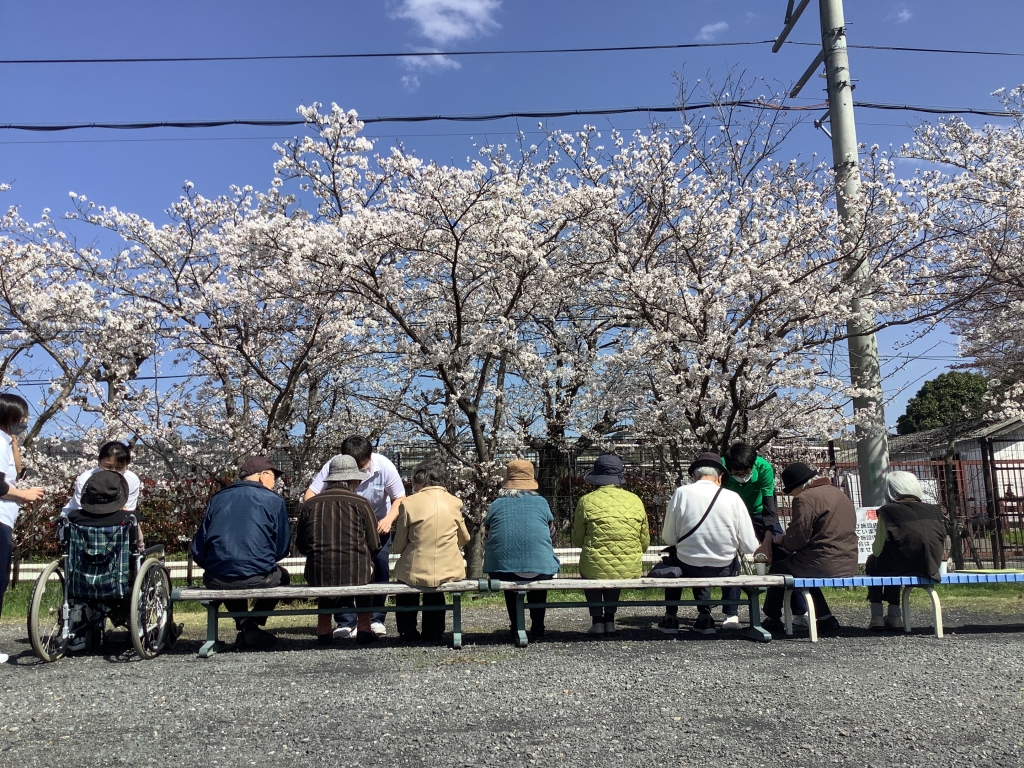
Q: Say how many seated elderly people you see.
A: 9